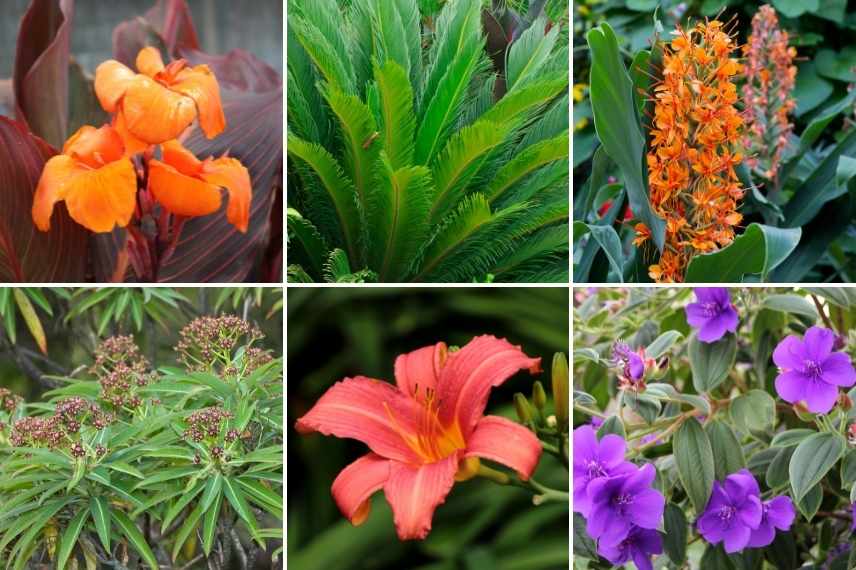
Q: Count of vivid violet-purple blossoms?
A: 7